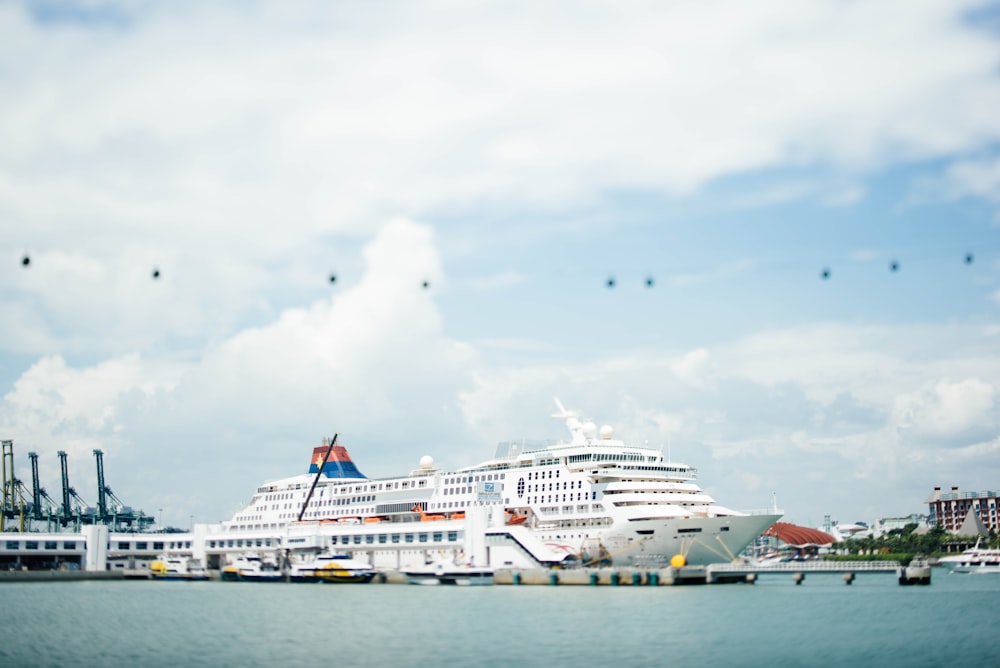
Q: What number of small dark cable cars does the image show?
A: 9